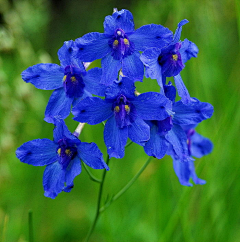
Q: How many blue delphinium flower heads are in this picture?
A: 7